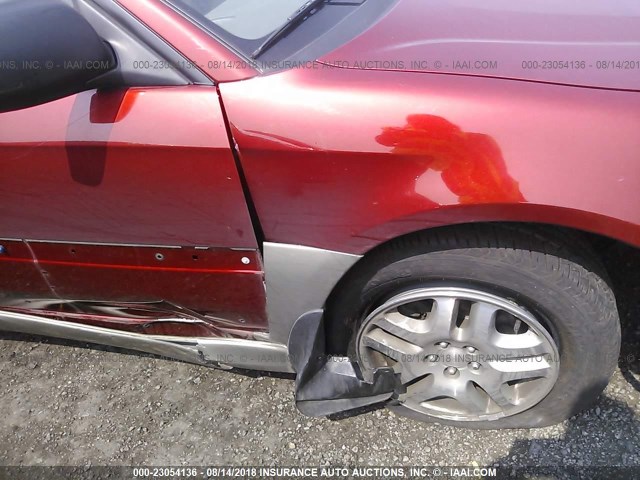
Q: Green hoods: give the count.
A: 0